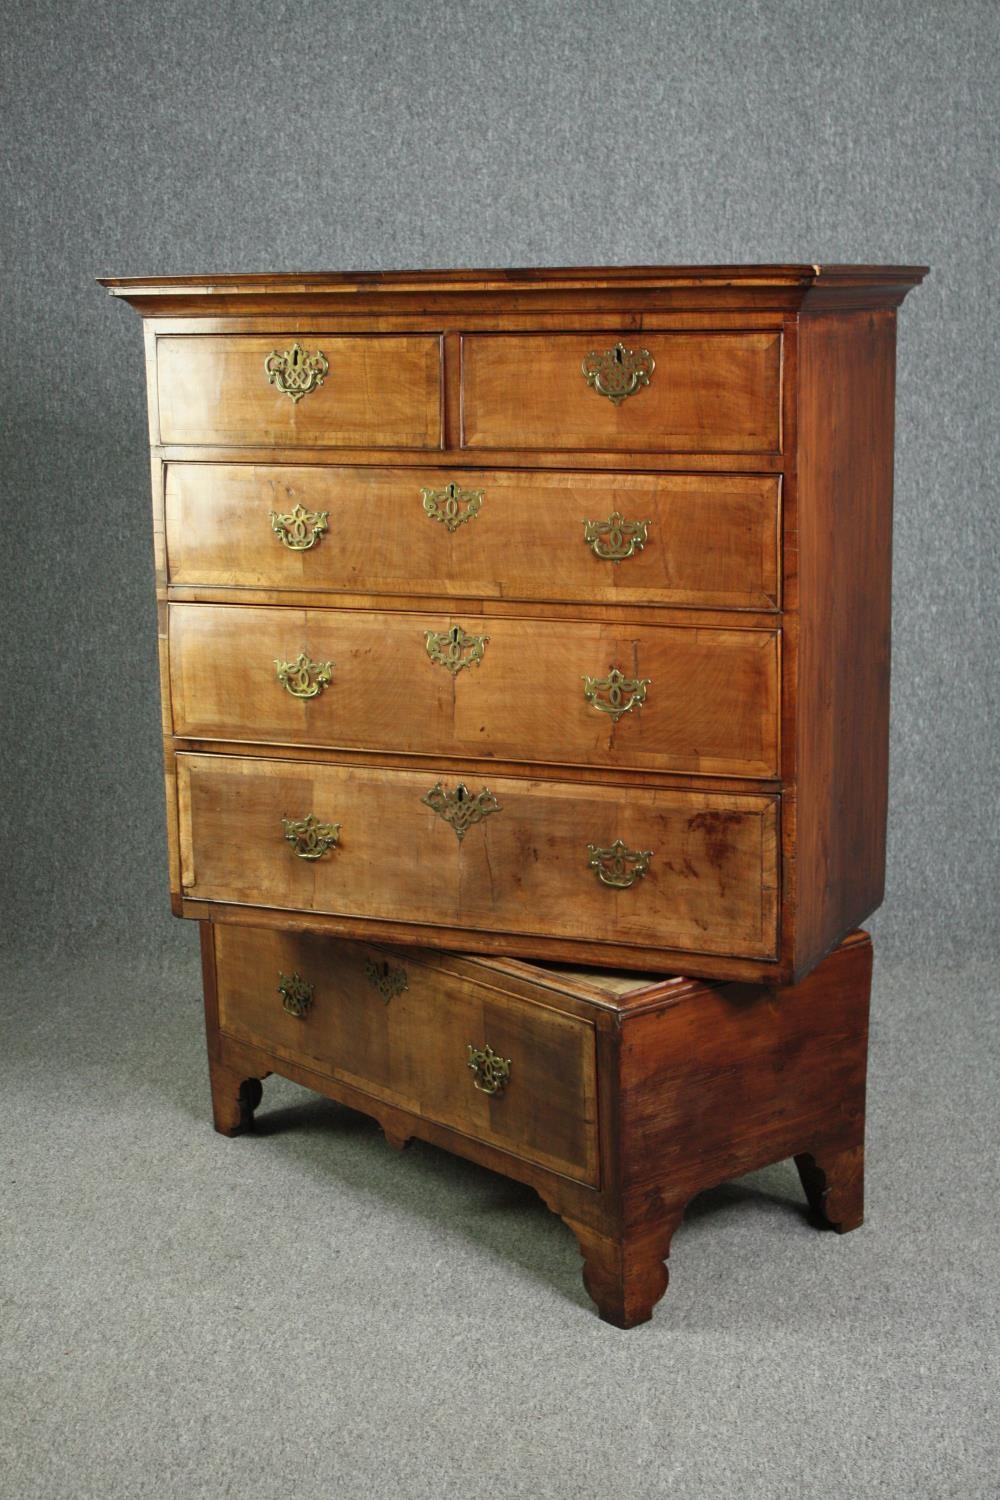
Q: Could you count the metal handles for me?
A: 10